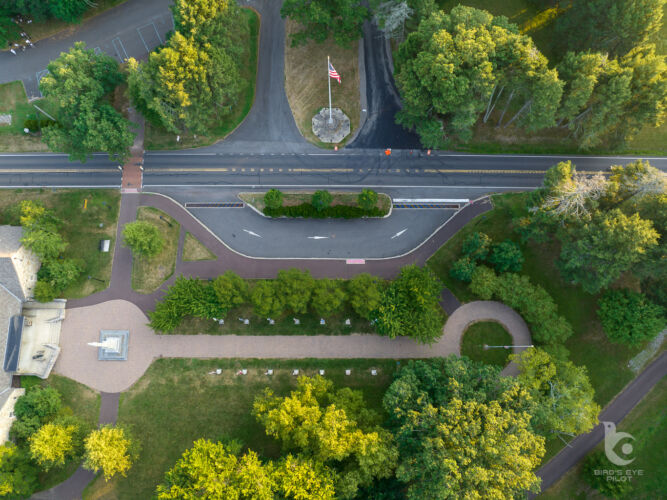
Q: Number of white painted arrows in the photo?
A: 3